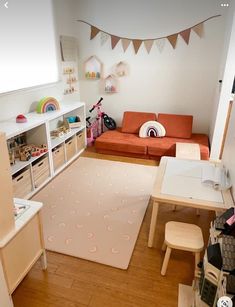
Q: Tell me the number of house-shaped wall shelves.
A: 3